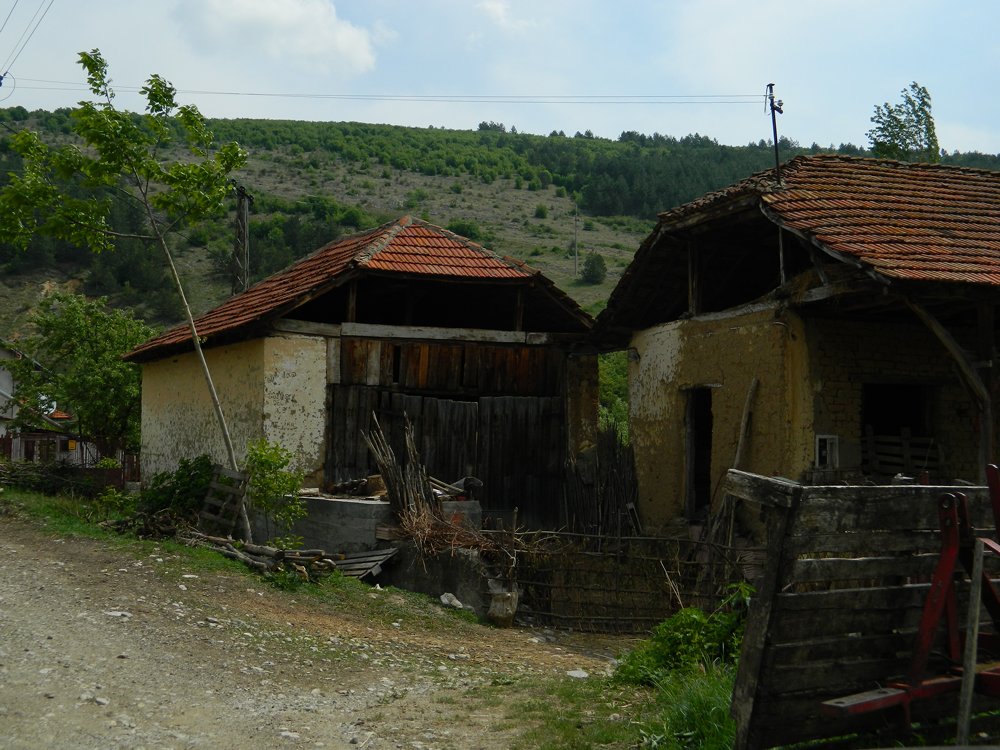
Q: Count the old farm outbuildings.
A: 2